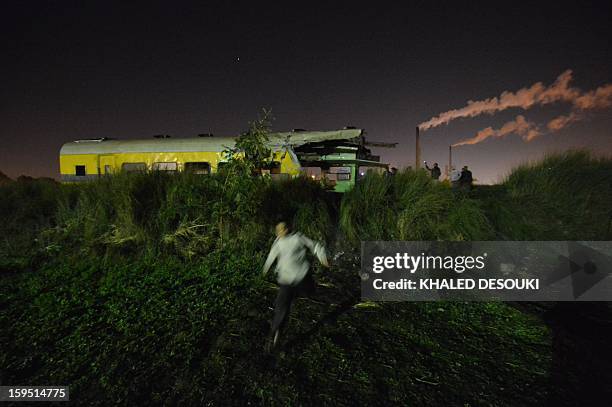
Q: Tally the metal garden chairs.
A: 0